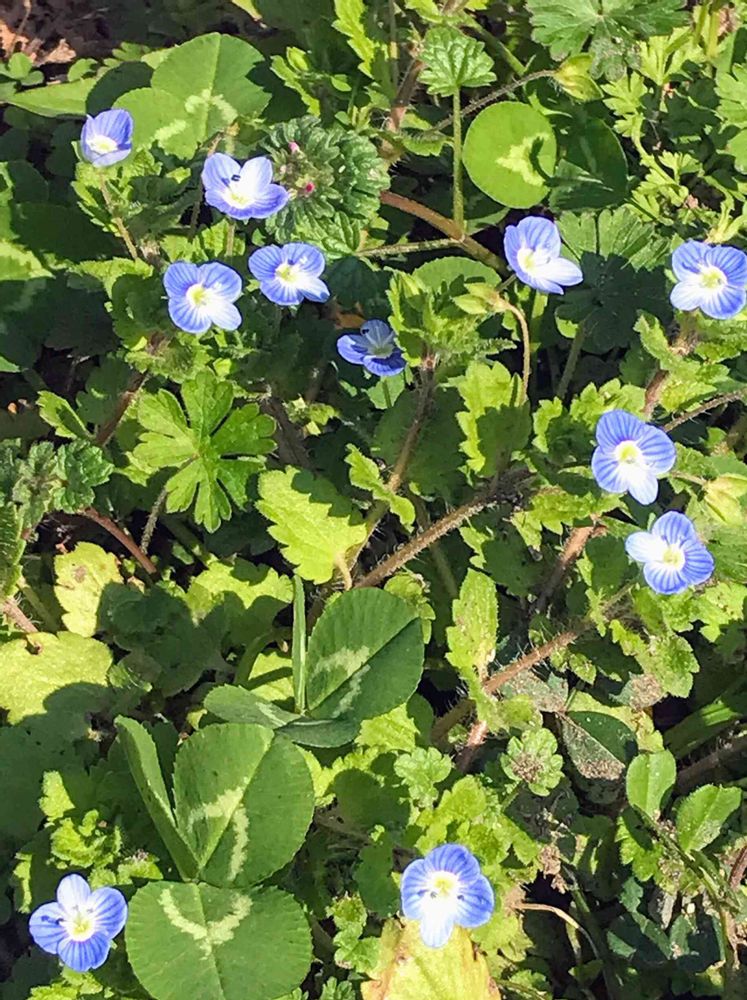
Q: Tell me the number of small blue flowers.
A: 11